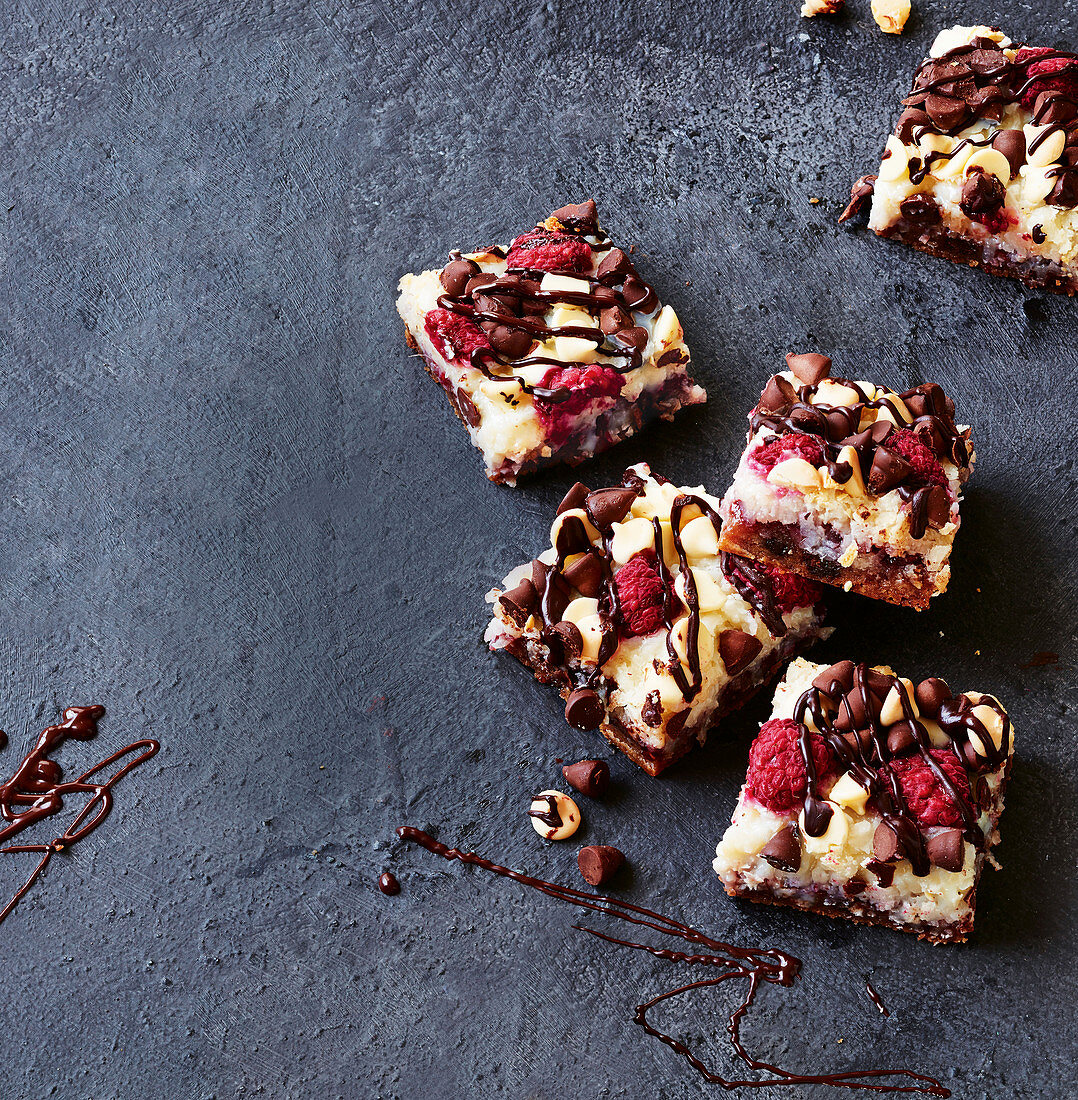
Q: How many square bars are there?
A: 5